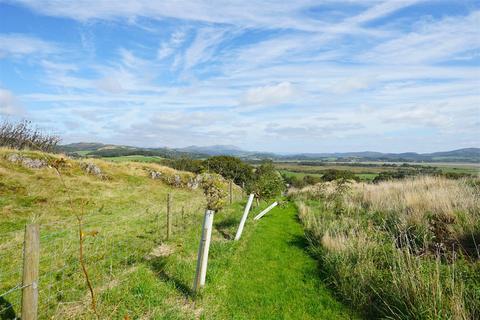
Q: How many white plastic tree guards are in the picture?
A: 3